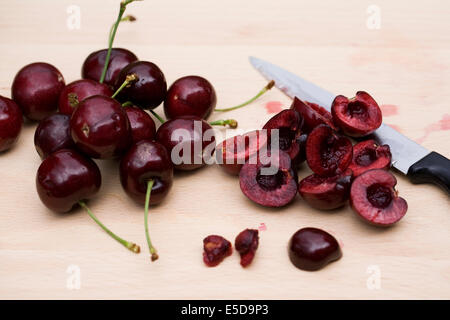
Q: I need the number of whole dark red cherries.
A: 12